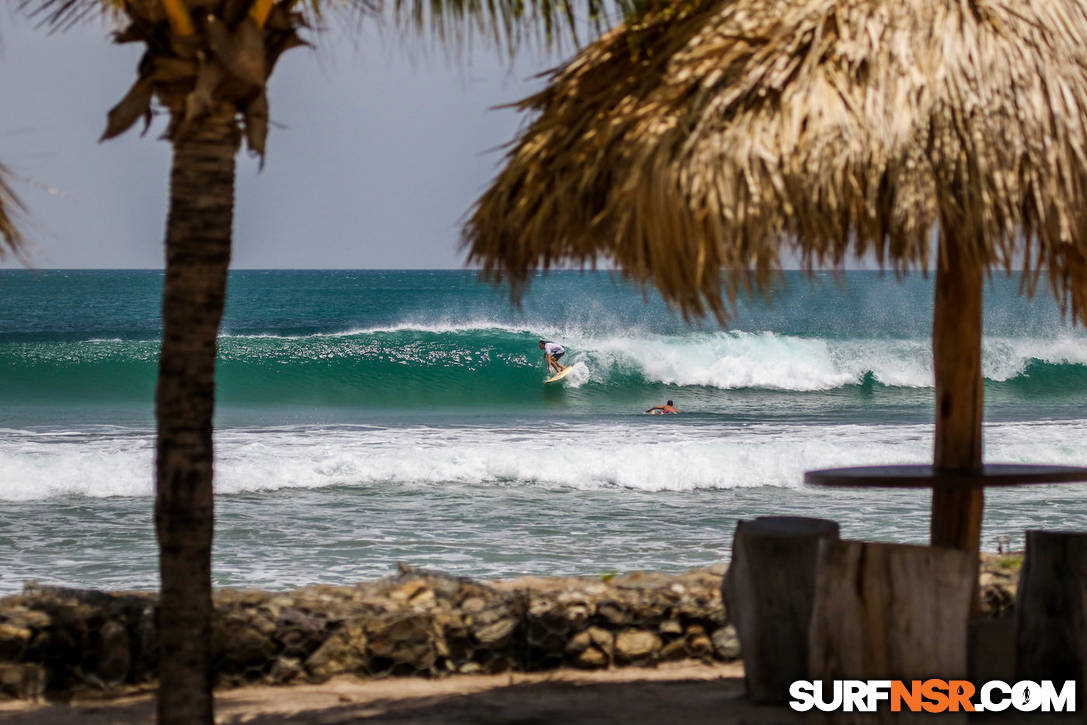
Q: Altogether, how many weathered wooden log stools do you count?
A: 3